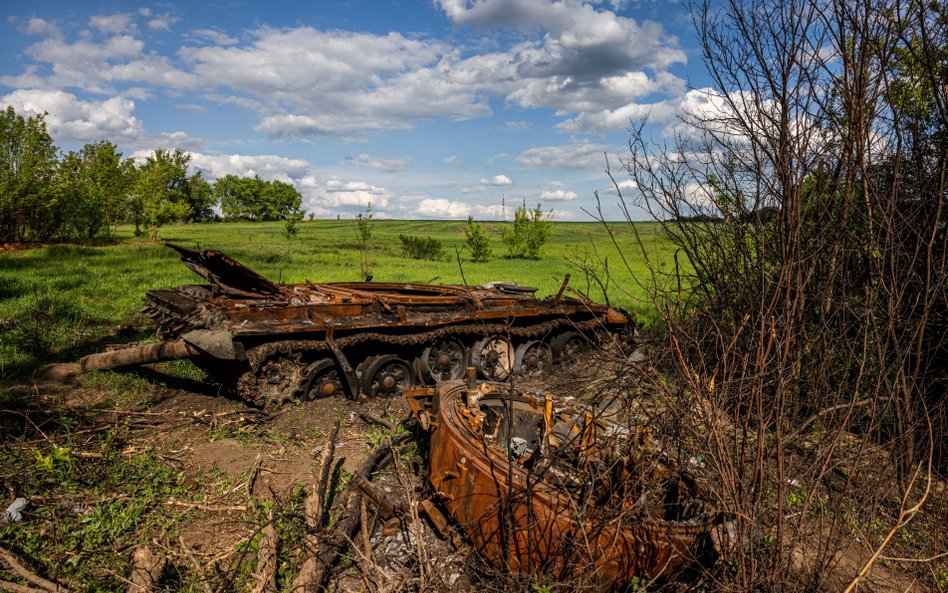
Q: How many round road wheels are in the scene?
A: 6